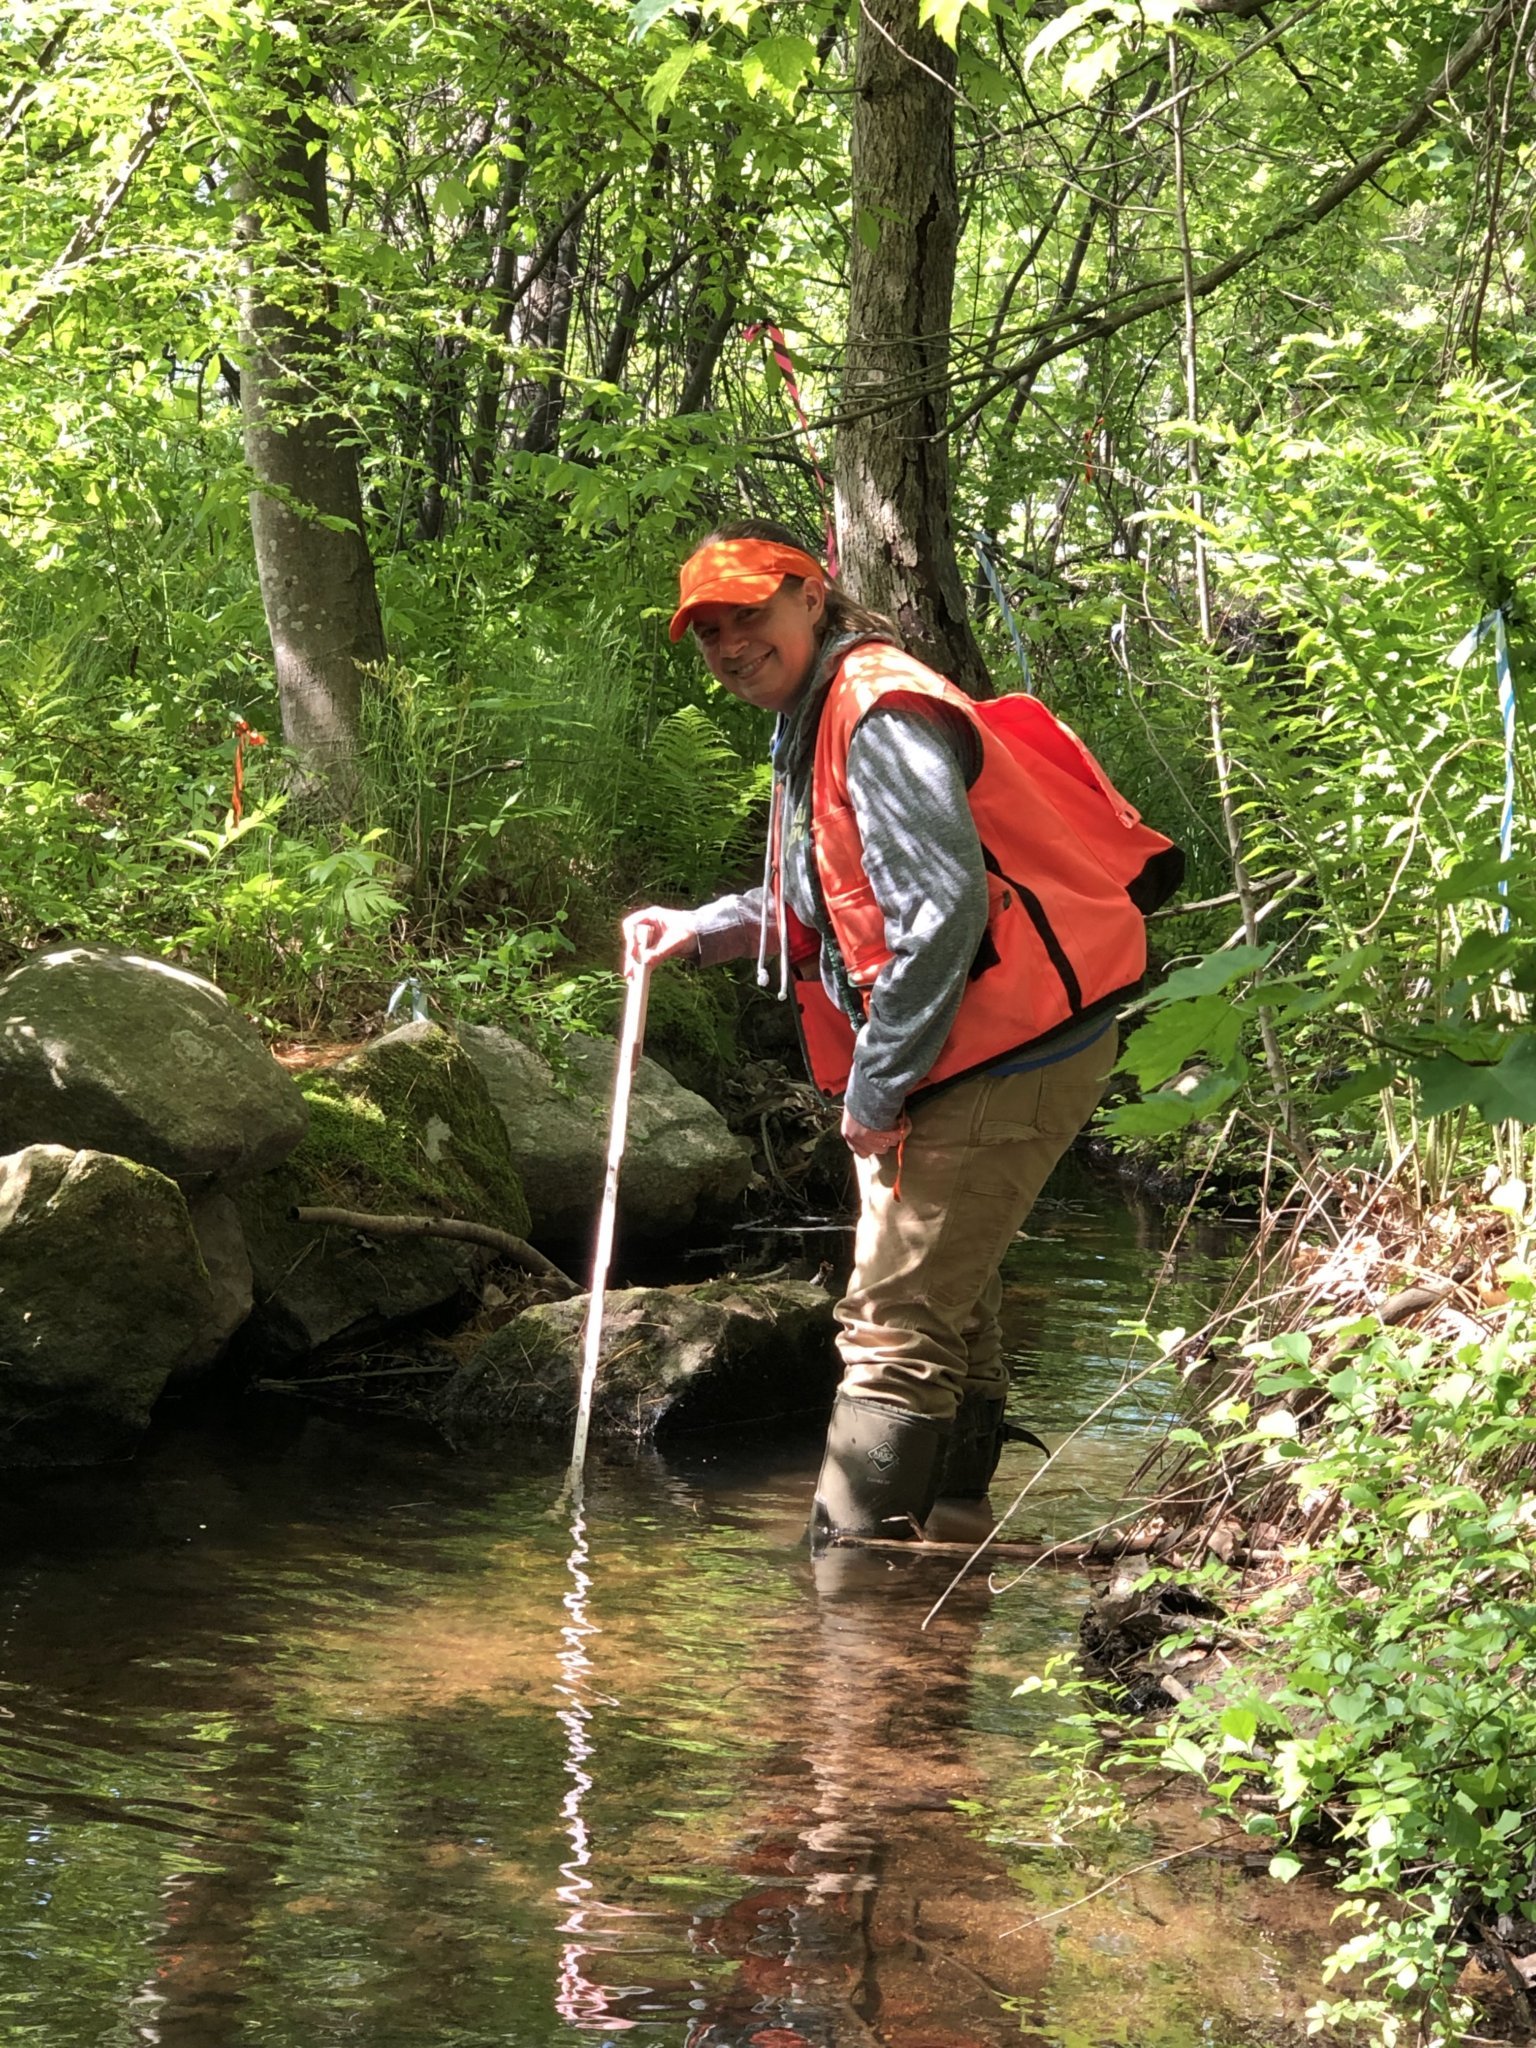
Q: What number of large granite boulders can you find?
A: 5